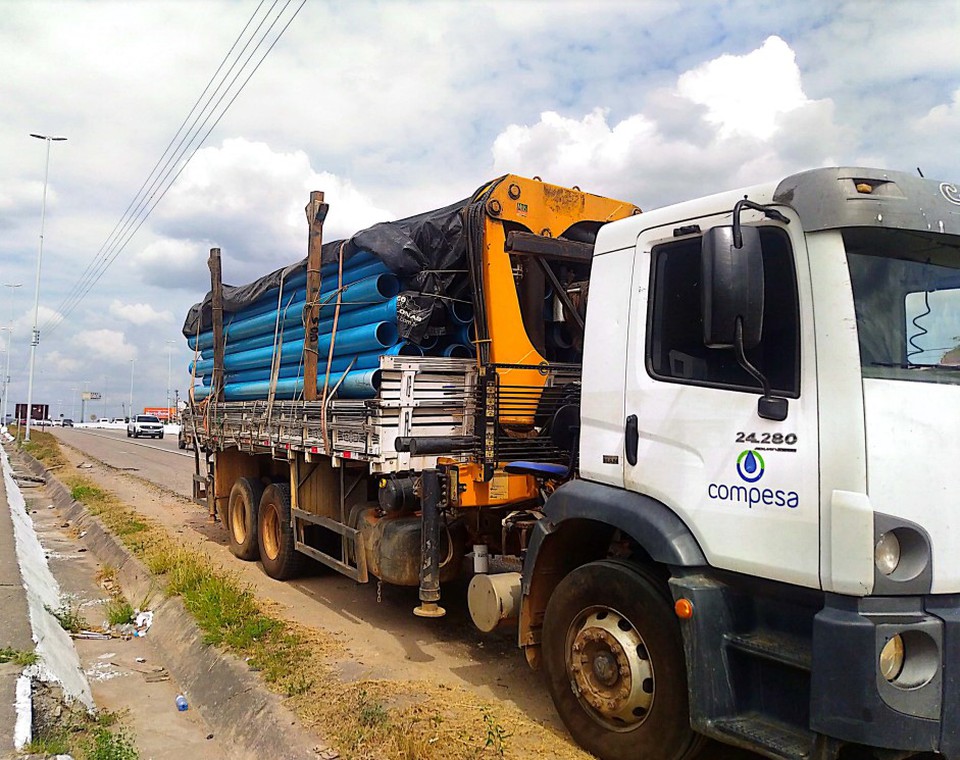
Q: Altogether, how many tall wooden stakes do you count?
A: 2